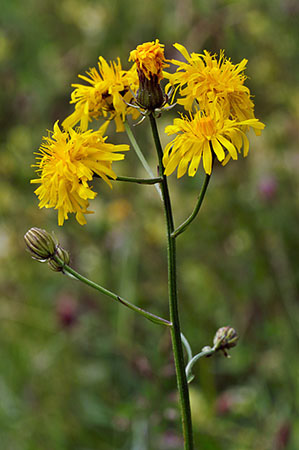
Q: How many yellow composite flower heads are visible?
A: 5